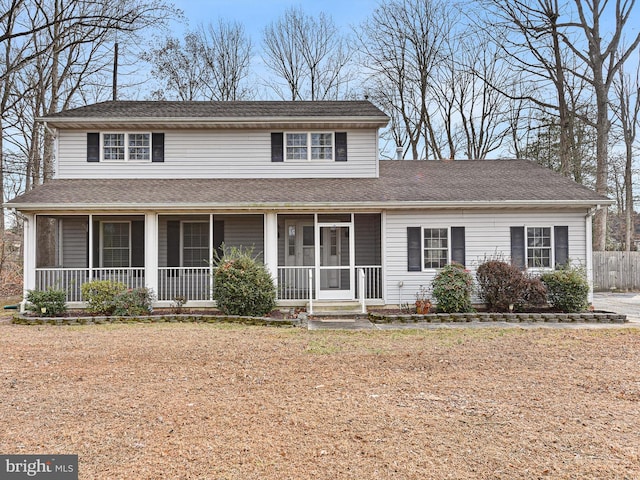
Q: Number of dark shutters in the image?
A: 12